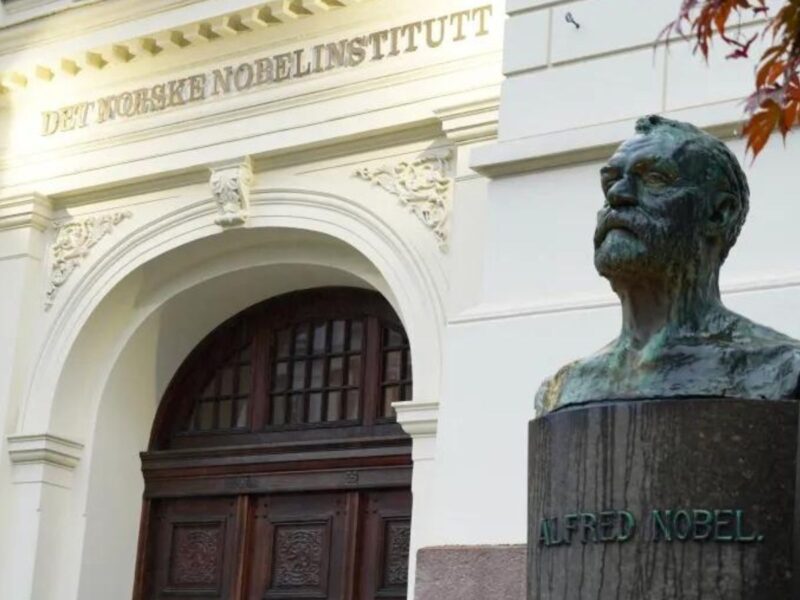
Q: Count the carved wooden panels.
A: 3